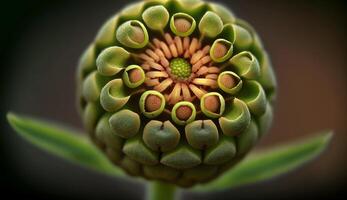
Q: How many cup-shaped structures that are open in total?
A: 8